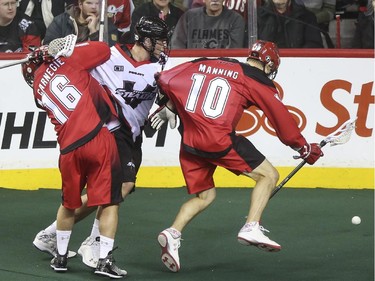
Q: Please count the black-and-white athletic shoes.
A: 2